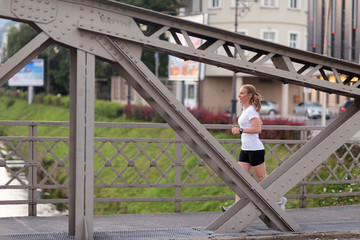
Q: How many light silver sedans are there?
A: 2